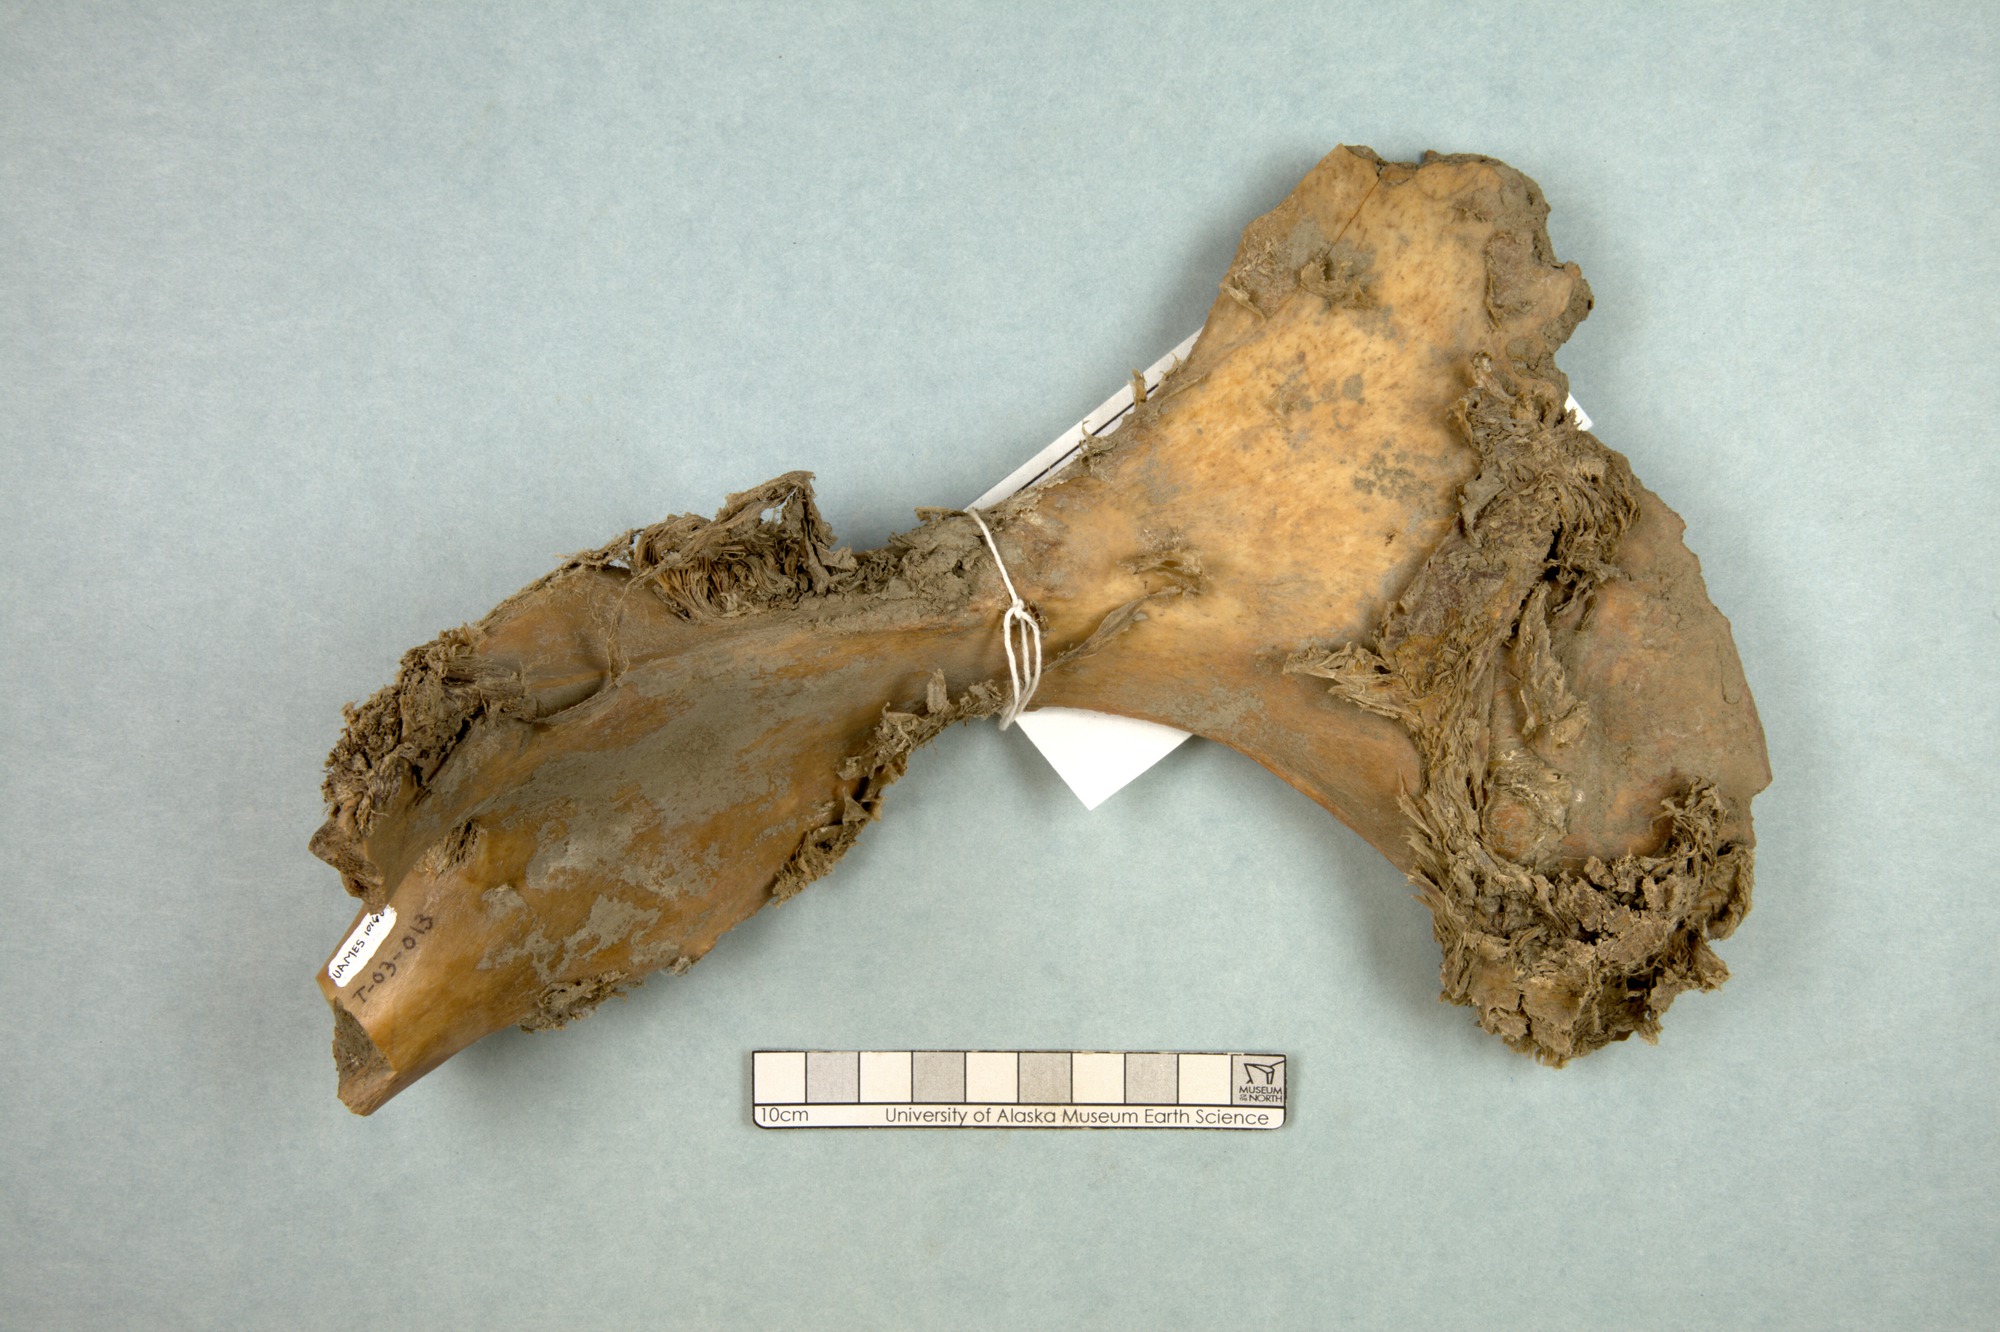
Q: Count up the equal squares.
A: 10